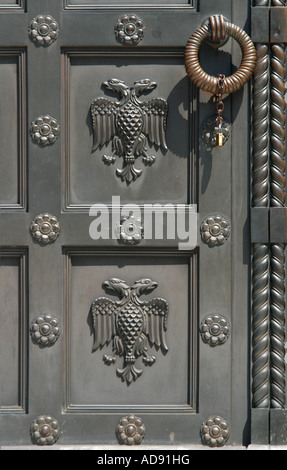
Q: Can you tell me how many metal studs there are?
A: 12